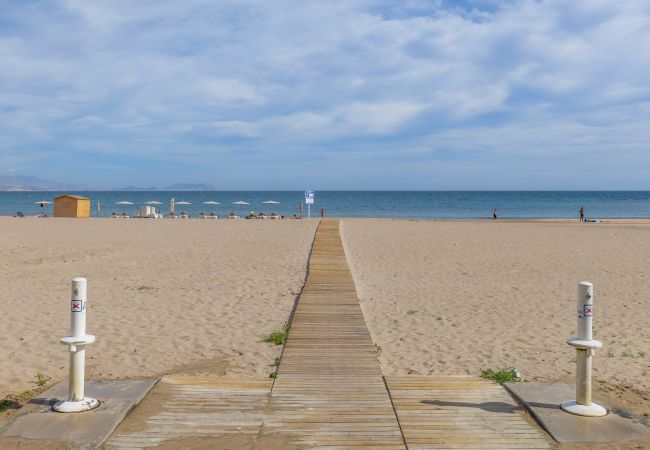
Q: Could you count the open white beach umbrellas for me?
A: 7